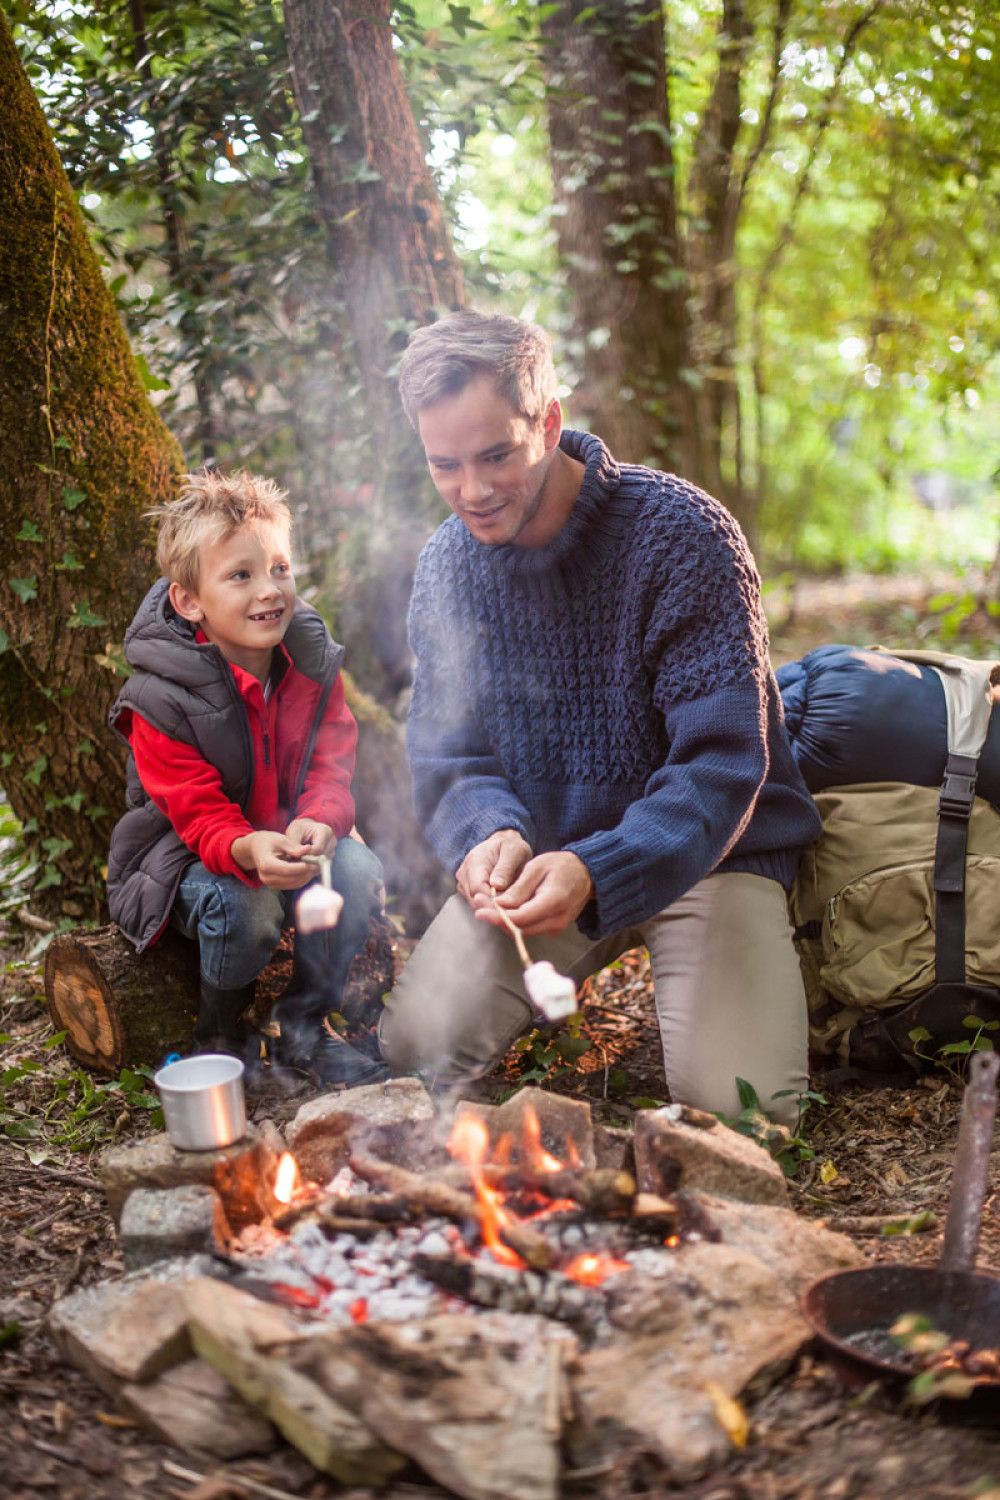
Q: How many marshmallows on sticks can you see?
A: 2